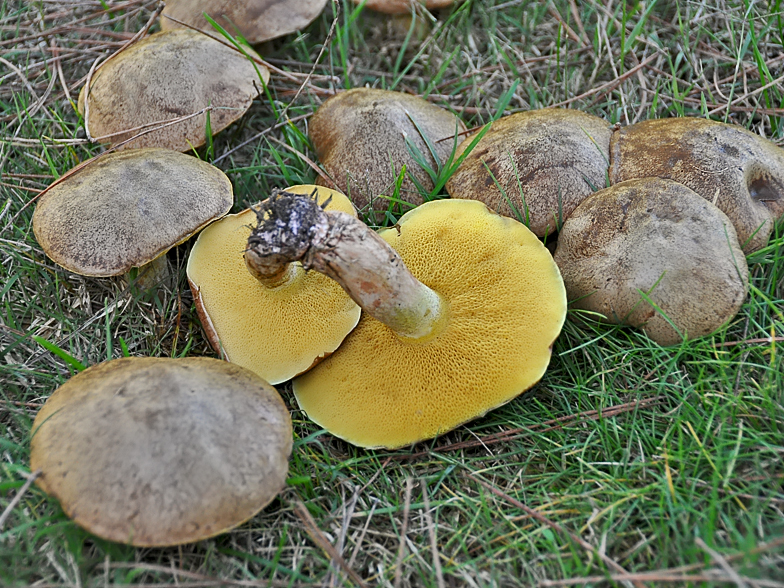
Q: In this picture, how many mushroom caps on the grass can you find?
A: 11